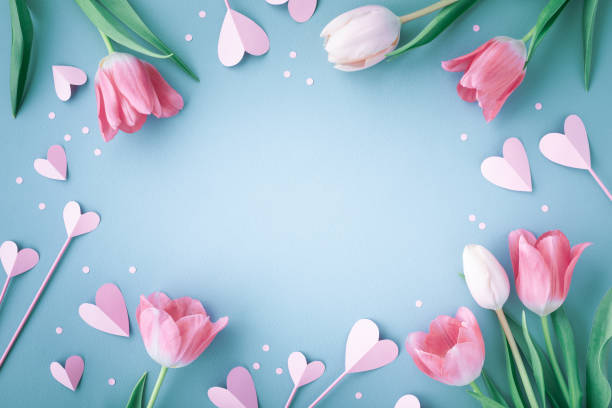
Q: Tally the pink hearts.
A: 14